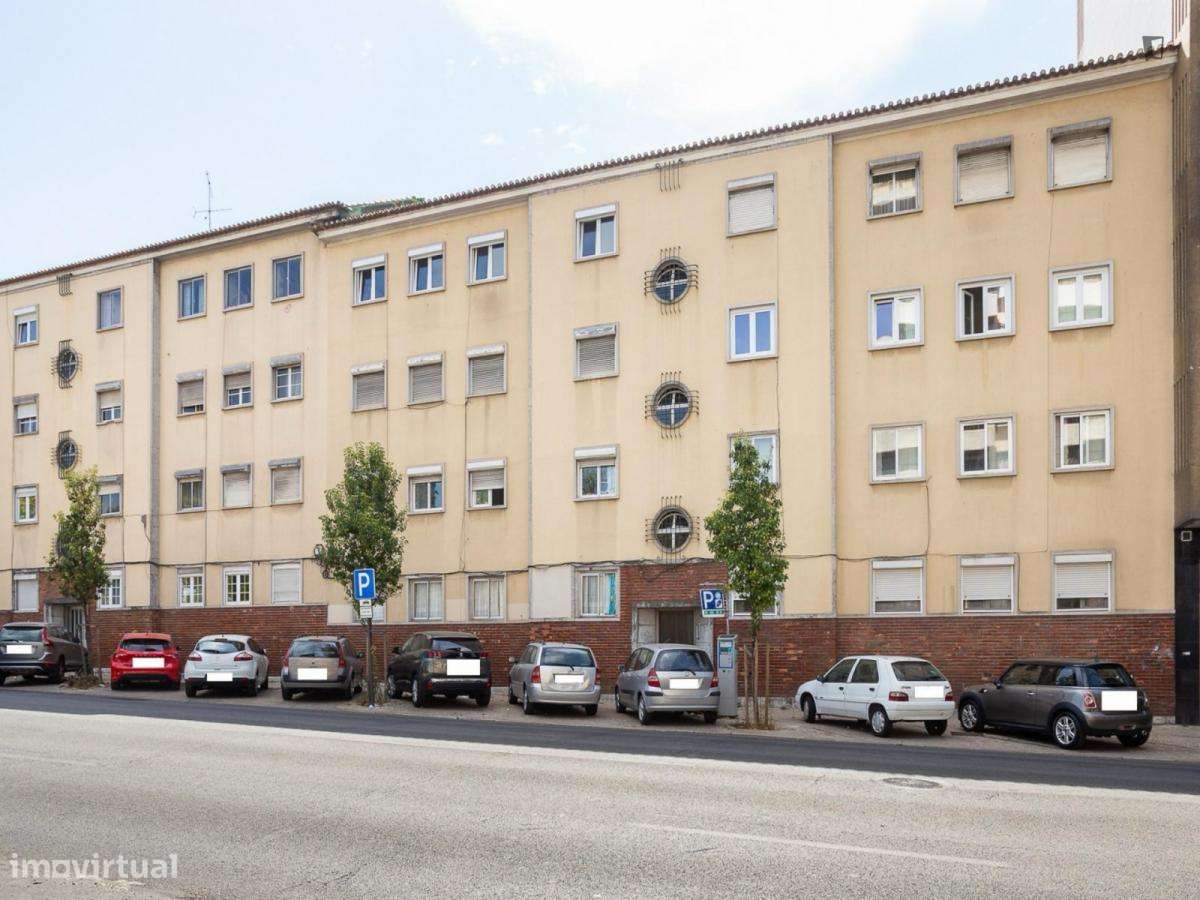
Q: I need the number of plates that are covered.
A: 9